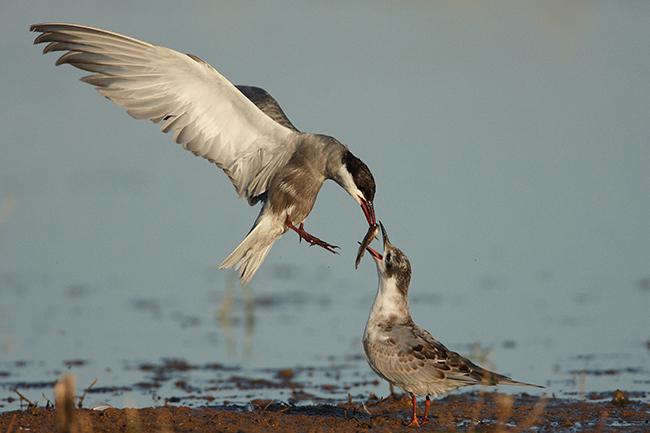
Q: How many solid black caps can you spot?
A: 1